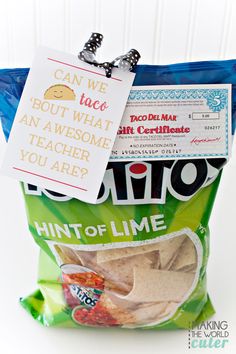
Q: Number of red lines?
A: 2